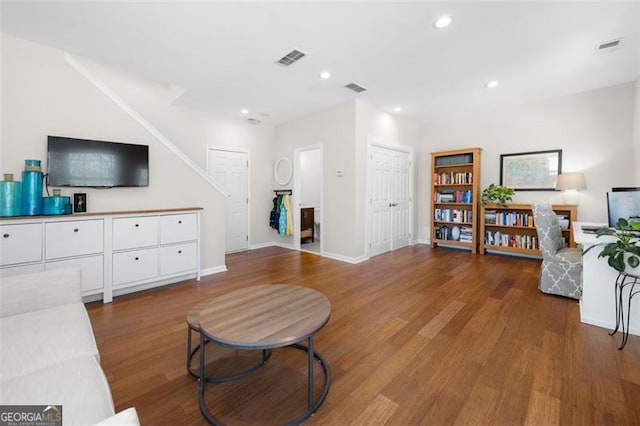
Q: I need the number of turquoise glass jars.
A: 3